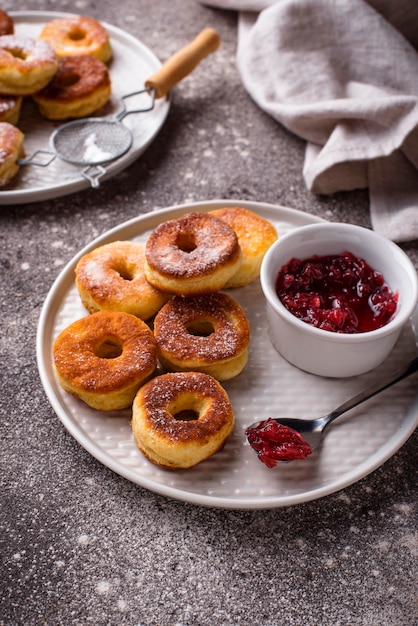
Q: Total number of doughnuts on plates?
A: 12